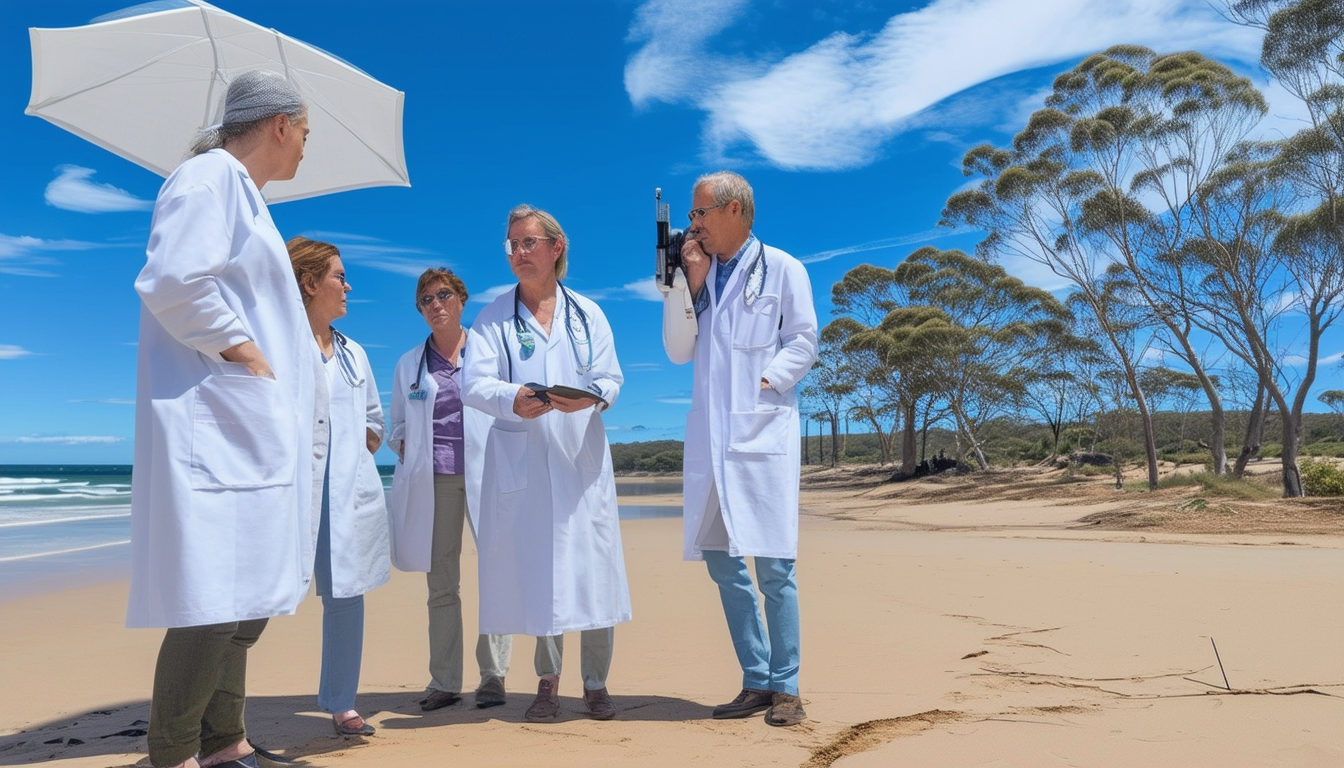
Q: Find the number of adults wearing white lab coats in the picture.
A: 5